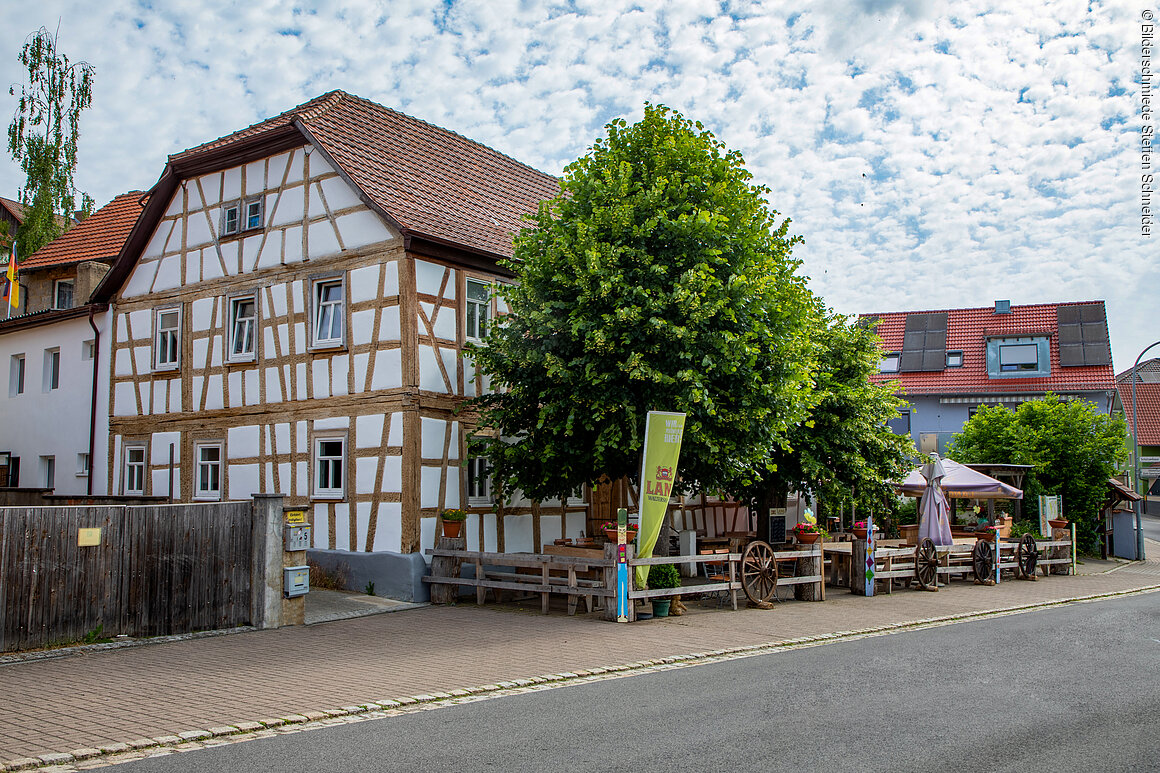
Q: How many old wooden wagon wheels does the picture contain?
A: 4